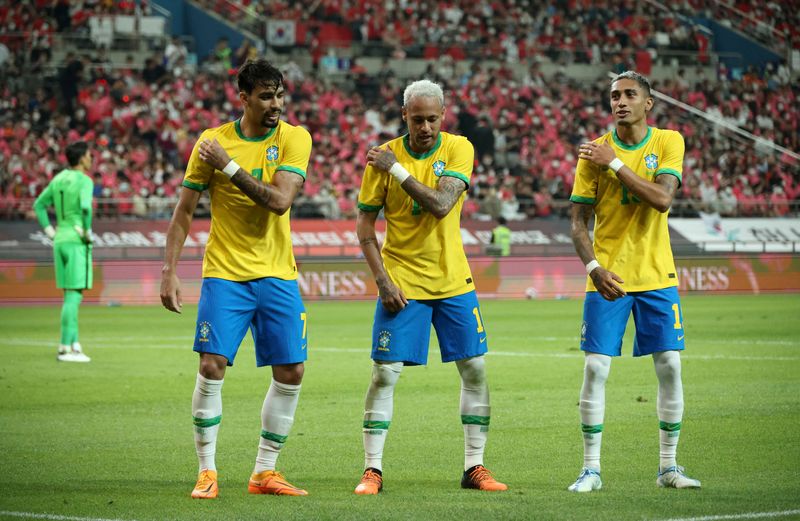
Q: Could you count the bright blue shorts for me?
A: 3